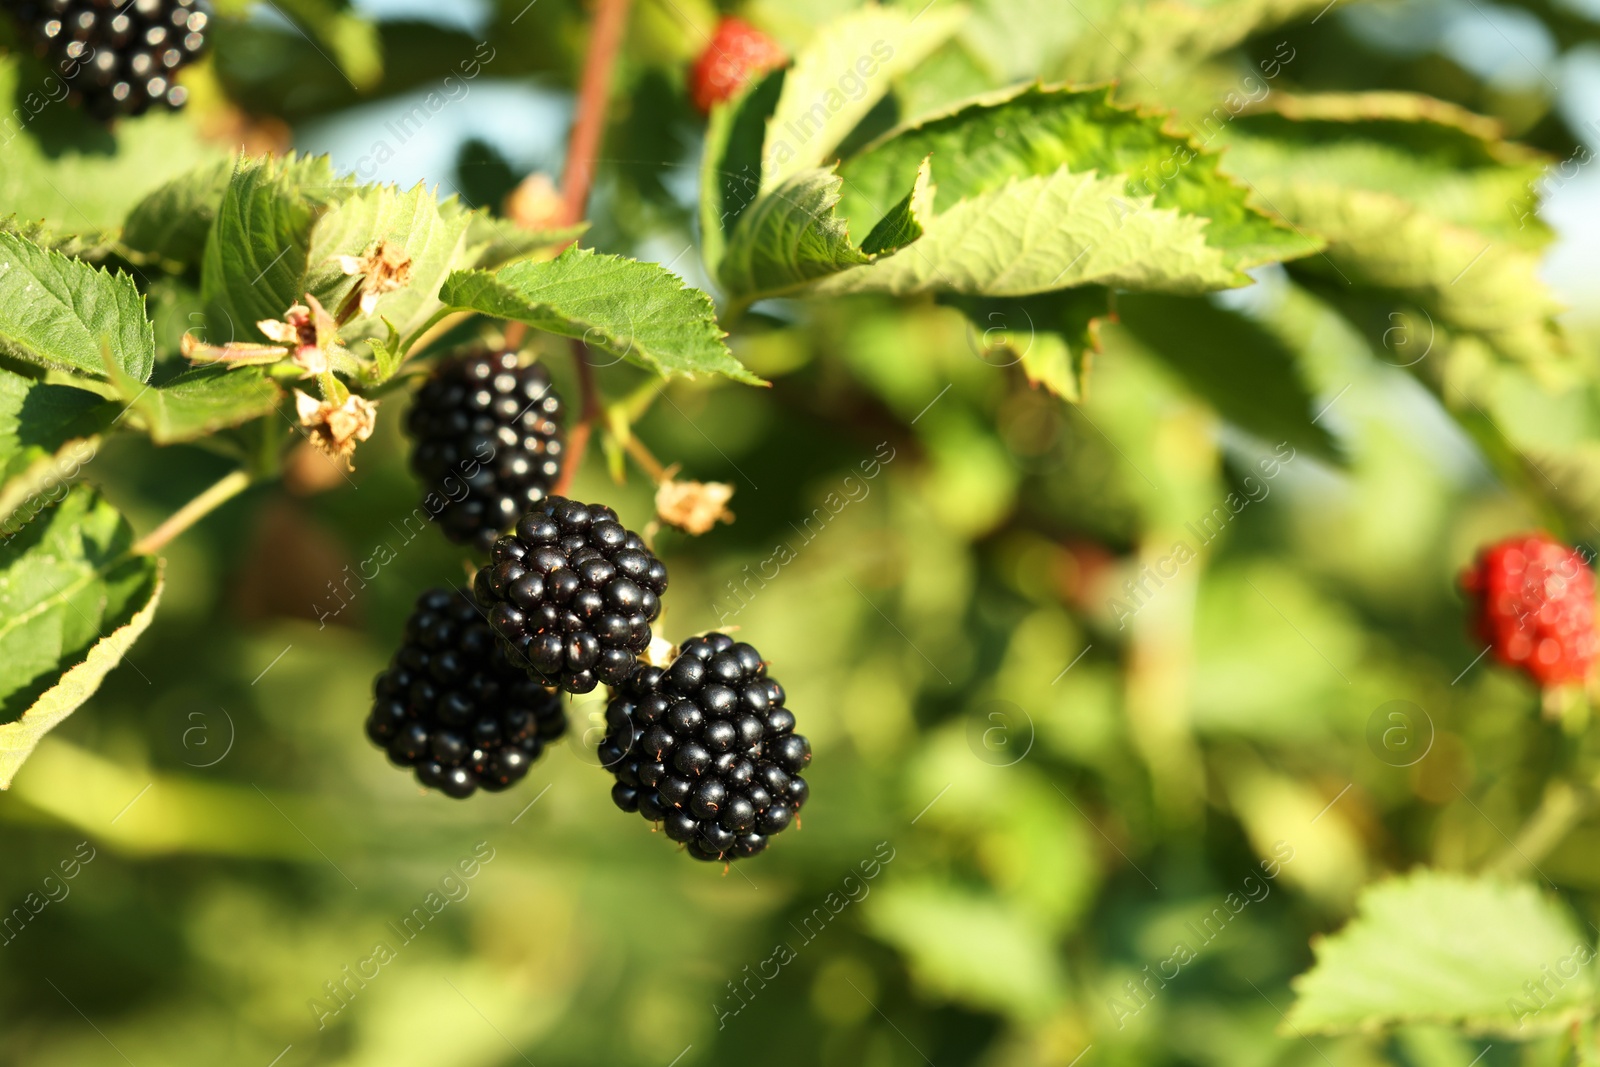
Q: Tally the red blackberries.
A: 2